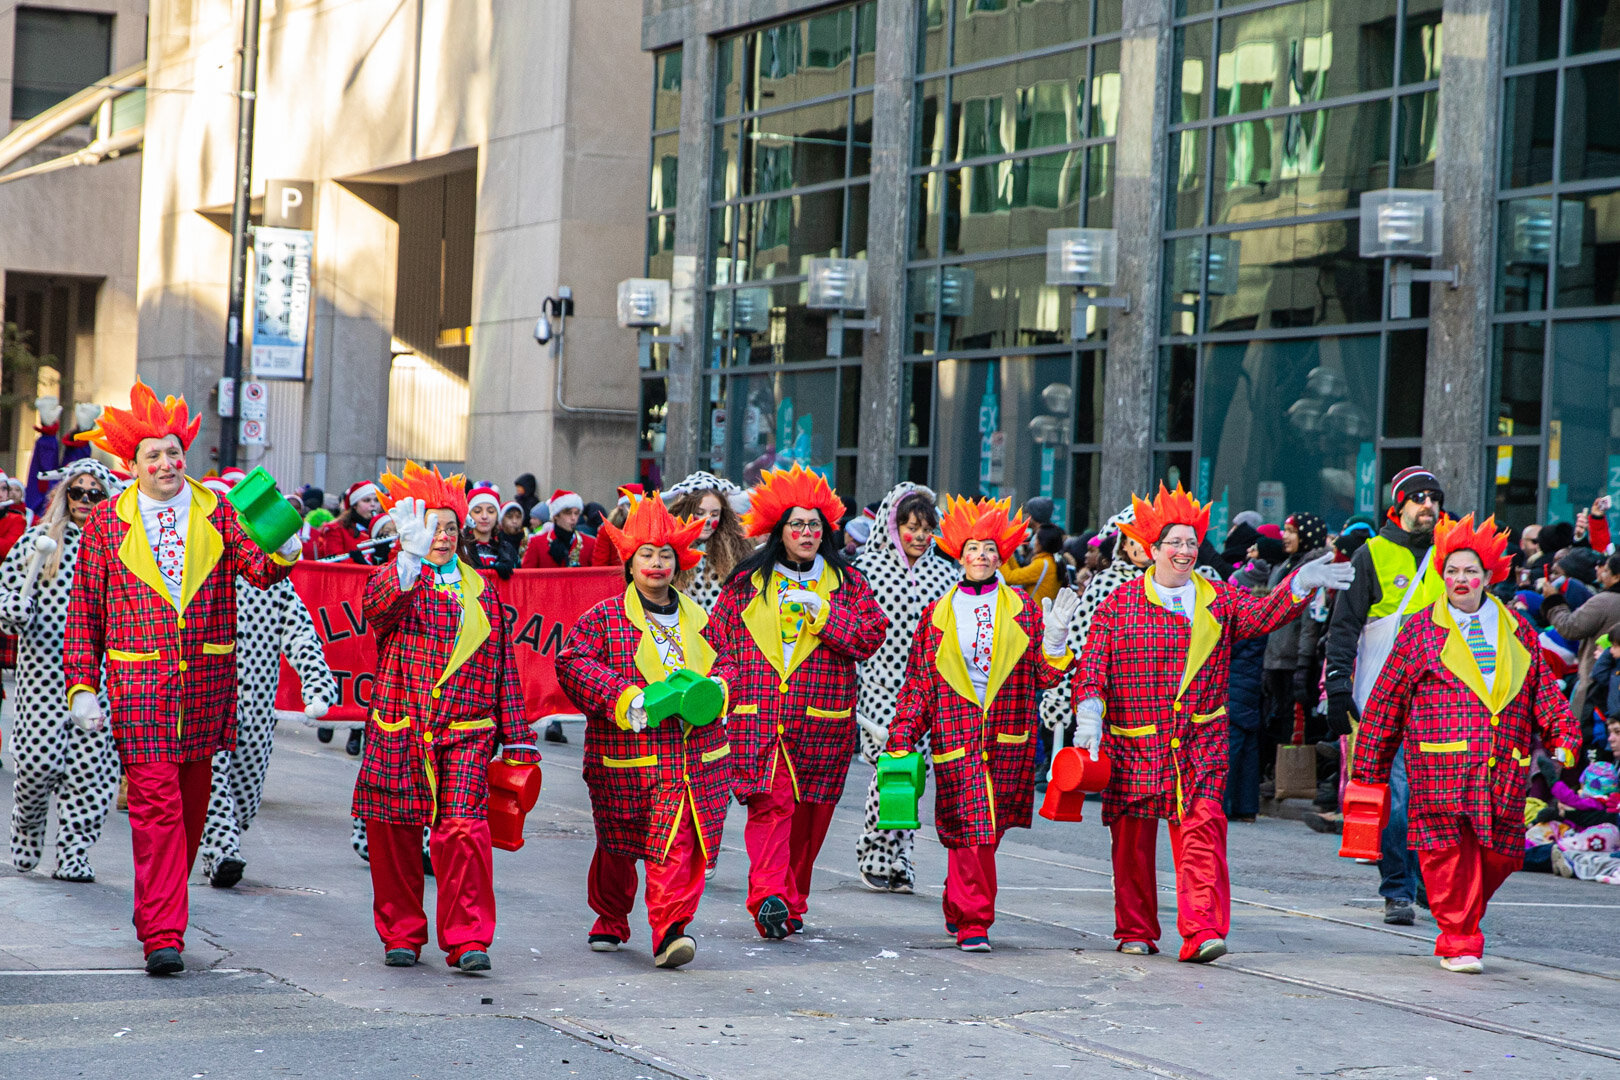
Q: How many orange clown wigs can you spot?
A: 7